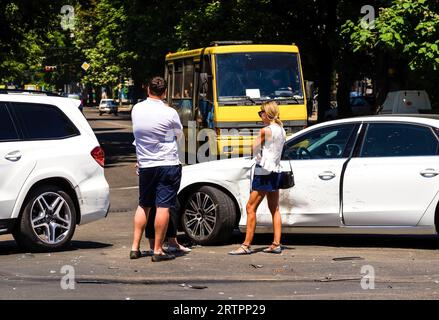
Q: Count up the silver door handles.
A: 3